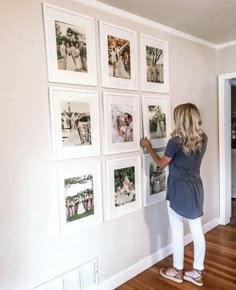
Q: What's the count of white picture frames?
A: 9